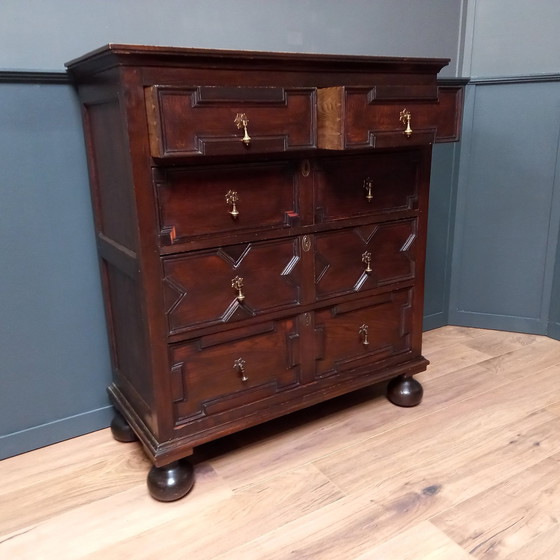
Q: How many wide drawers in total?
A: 3